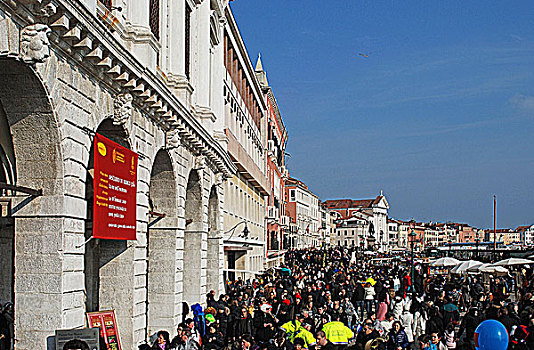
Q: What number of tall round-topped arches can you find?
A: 5